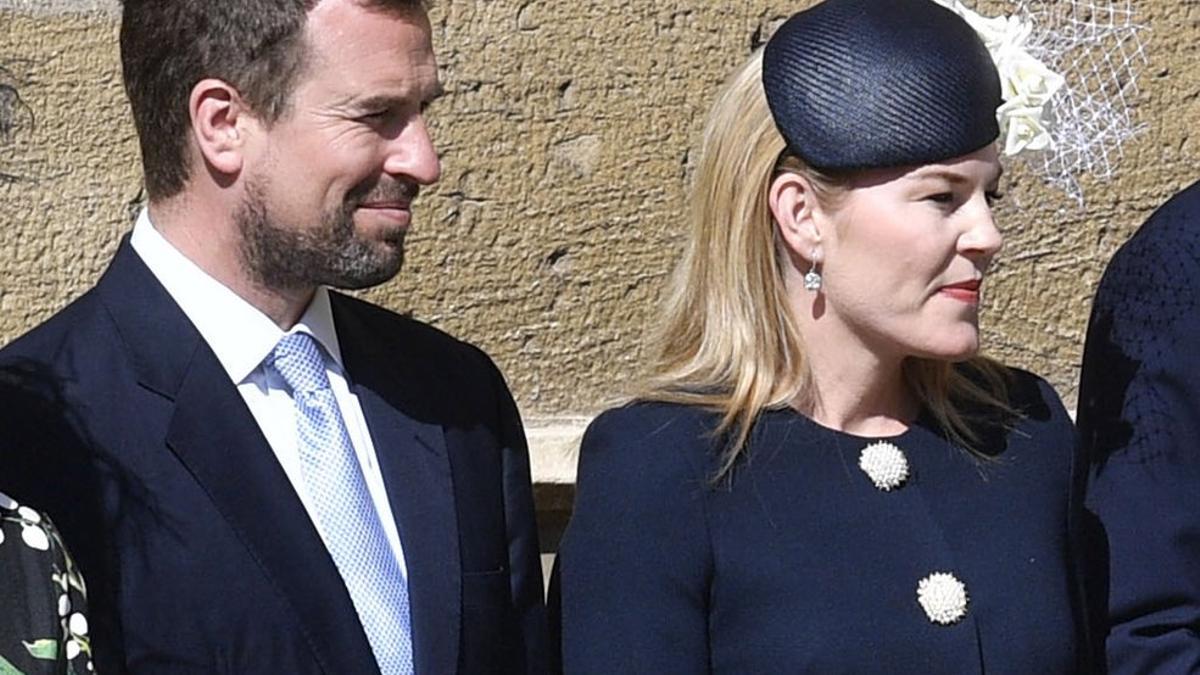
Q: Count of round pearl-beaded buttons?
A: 2